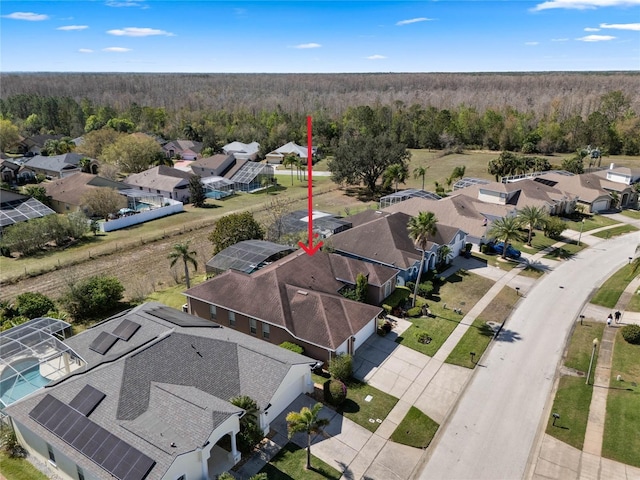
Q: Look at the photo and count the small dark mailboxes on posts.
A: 5